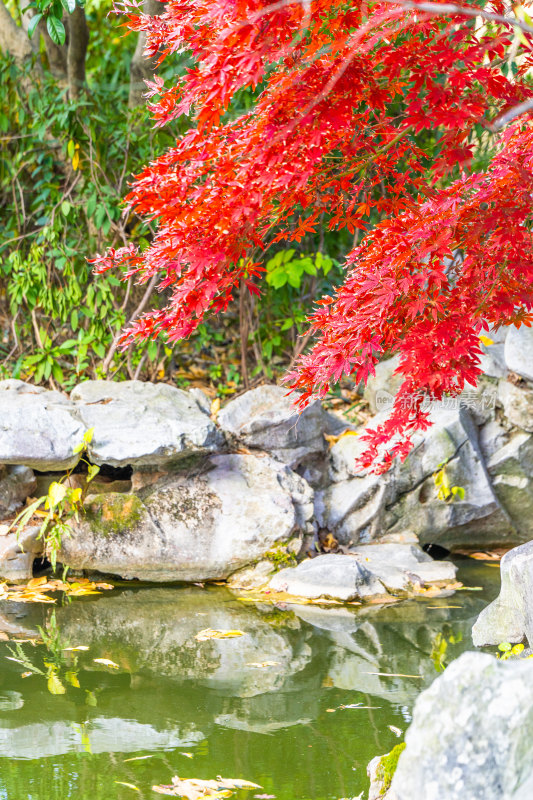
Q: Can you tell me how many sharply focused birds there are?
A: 0